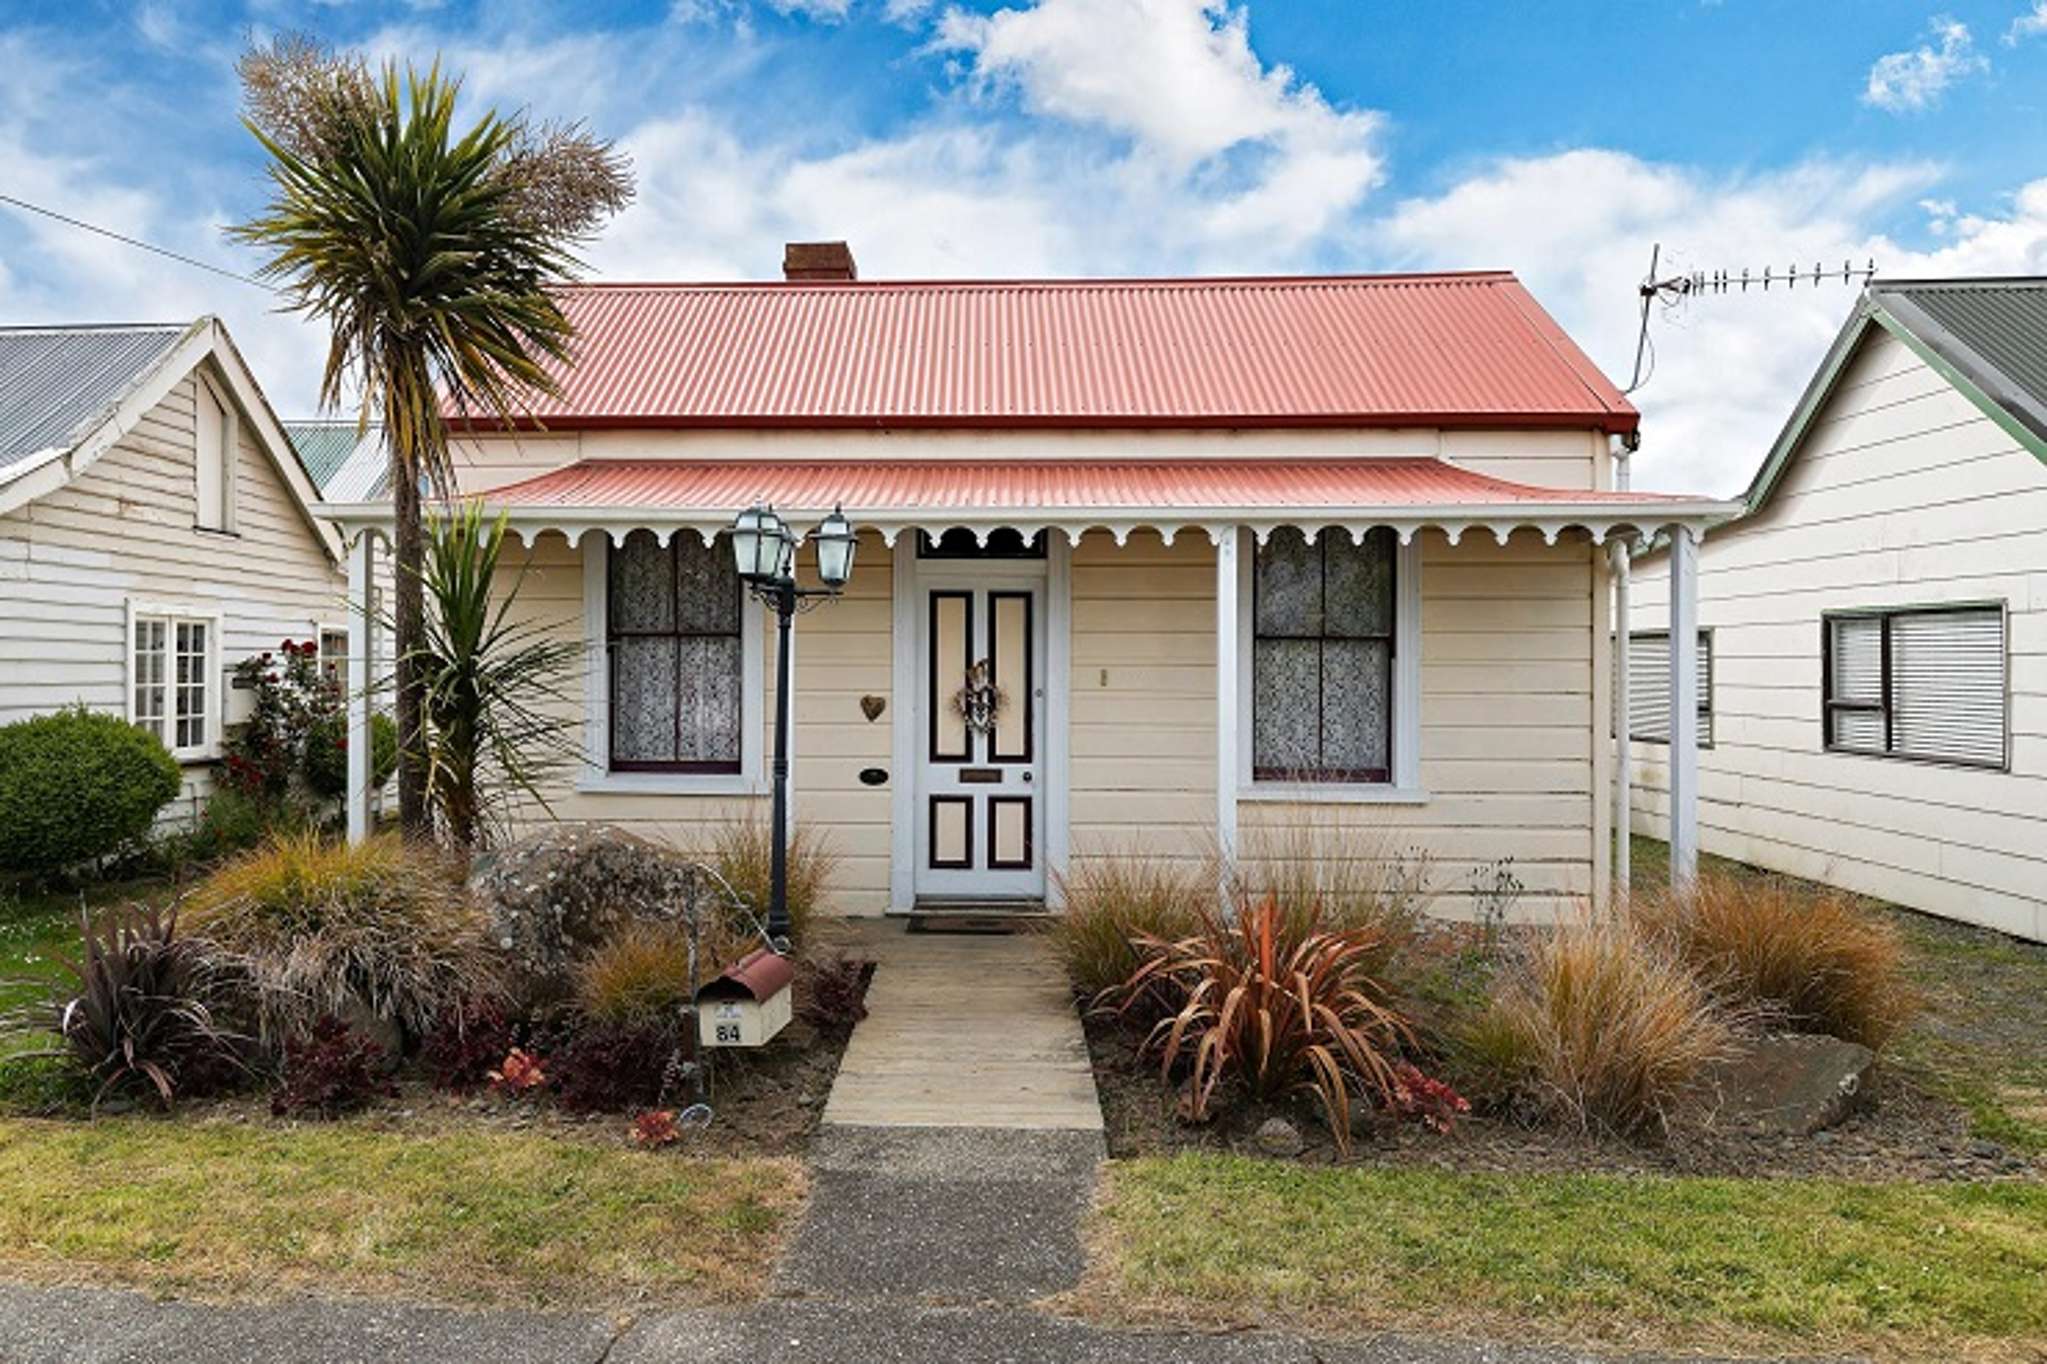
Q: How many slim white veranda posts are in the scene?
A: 4